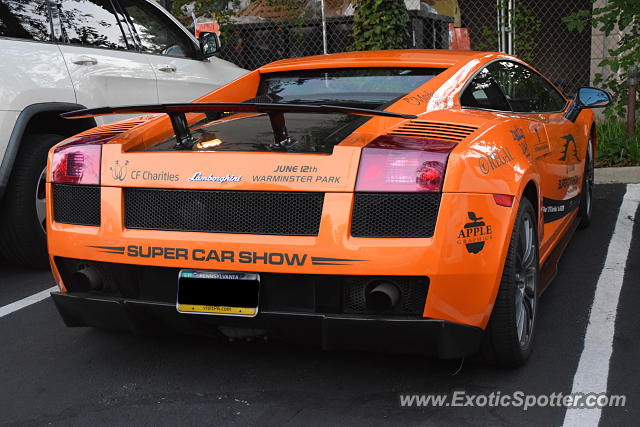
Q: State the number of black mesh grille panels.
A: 3